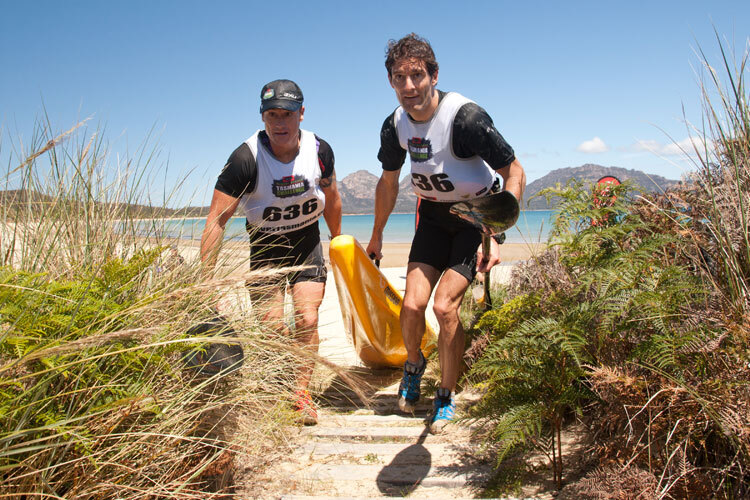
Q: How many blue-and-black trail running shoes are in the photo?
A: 2